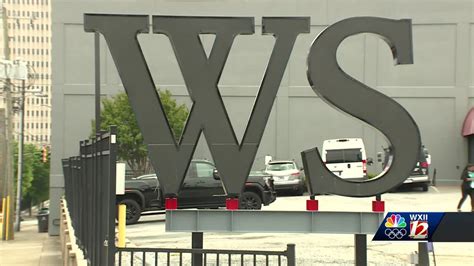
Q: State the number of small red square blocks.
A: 4